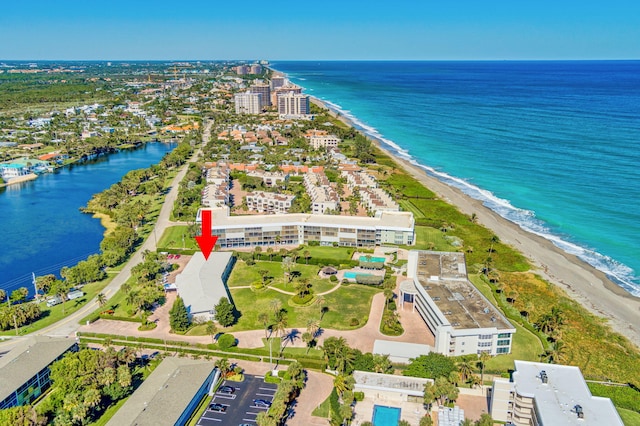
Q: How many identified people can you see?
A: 0